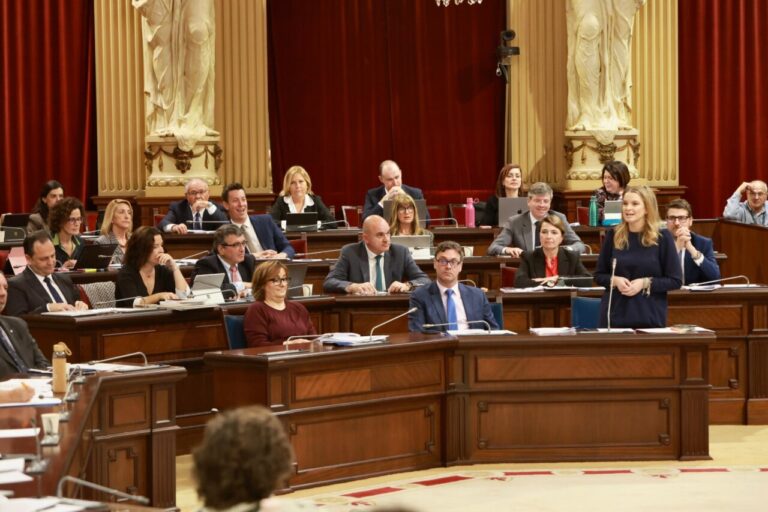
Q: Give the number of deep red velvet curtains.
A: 3